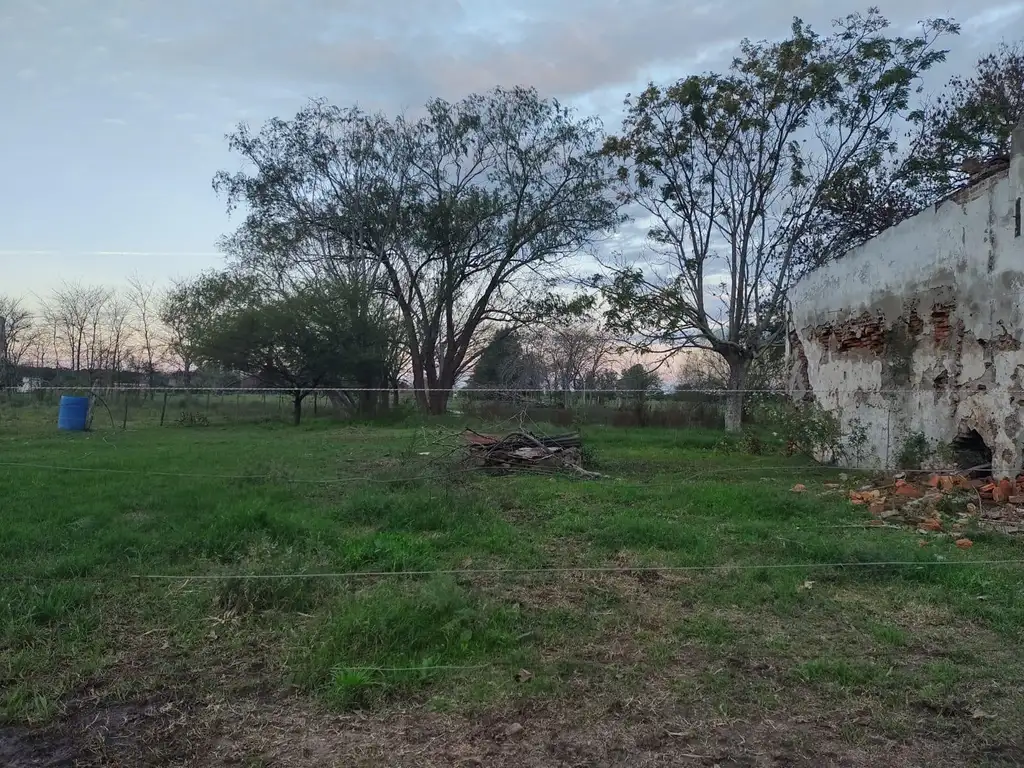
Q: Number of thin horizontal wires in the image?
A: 4